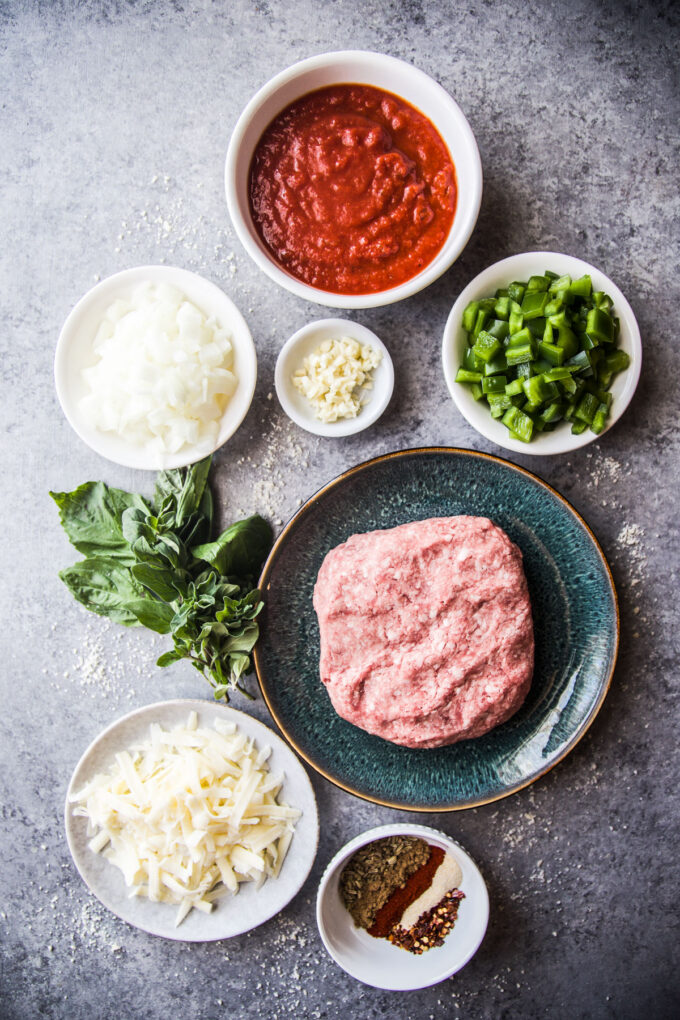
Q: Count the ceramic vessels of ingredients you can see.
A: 7